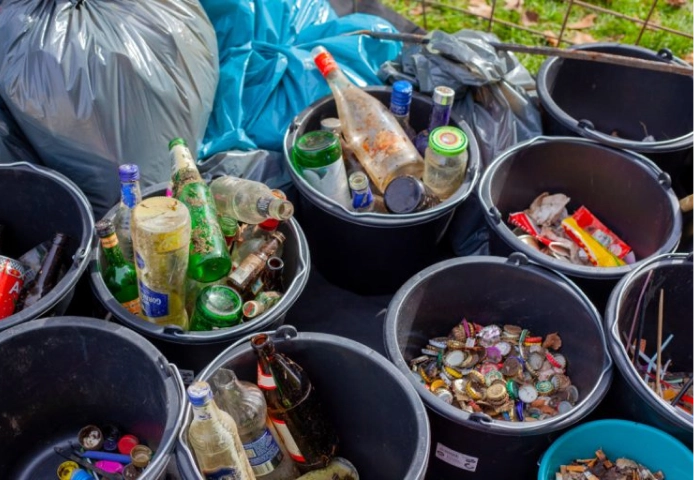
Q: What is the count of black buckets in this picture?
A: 9